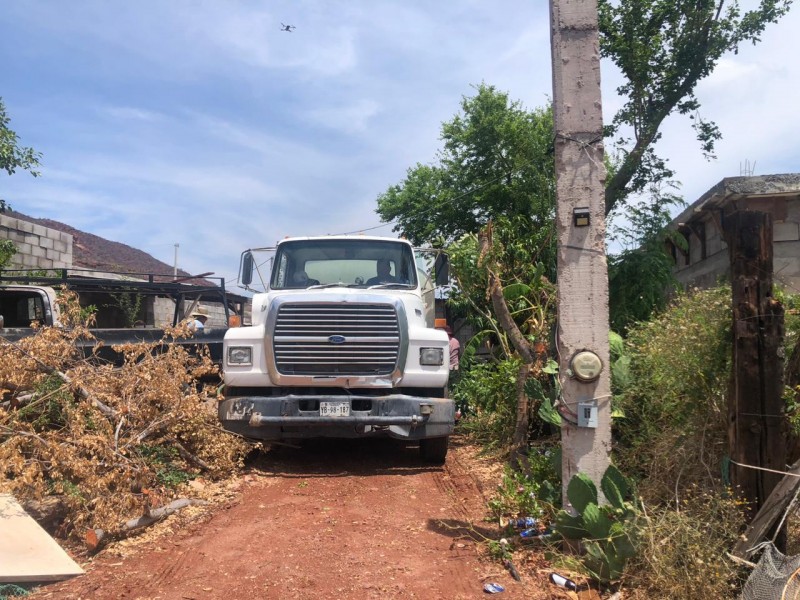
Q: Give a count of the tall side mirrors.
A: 2